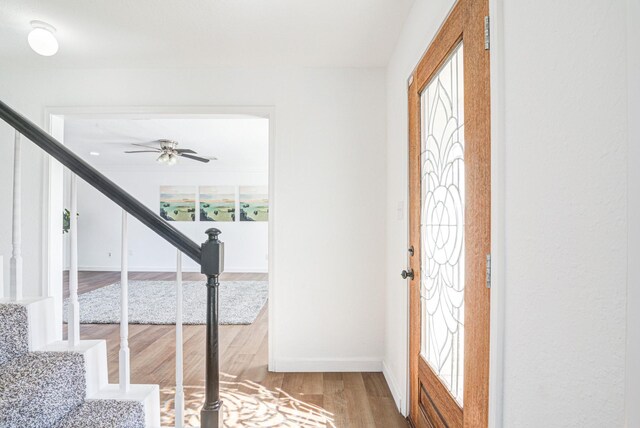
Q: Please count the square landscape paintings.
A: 3